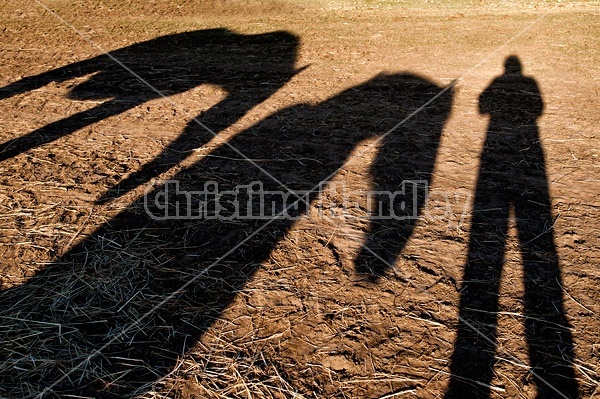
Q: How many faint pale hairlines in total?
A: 2